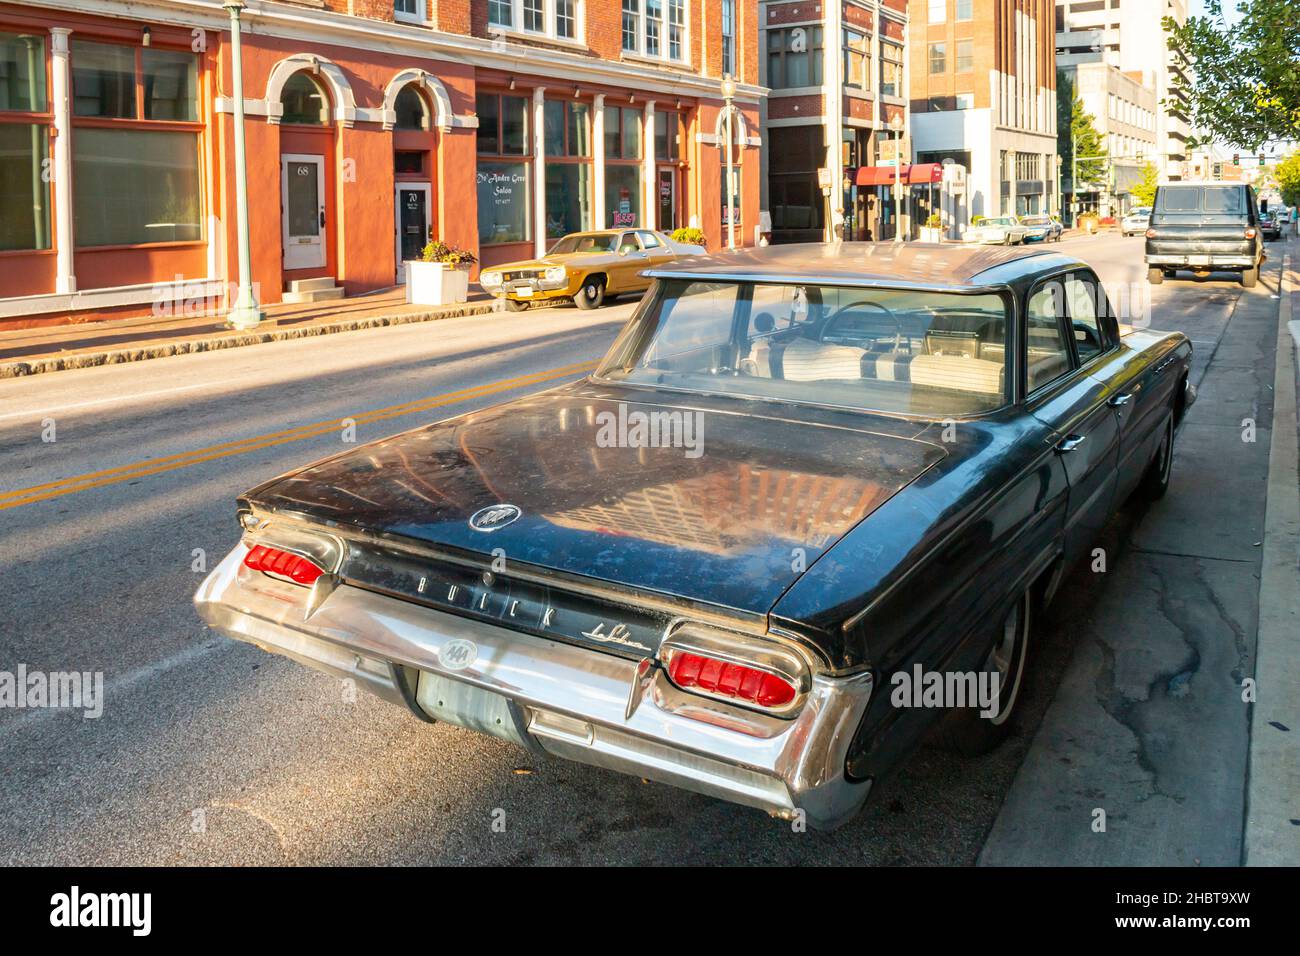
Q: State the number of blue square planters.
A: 0